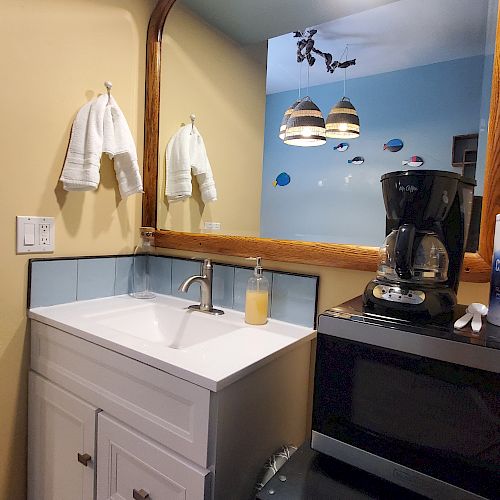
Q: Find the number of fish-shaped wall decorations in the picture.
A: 5